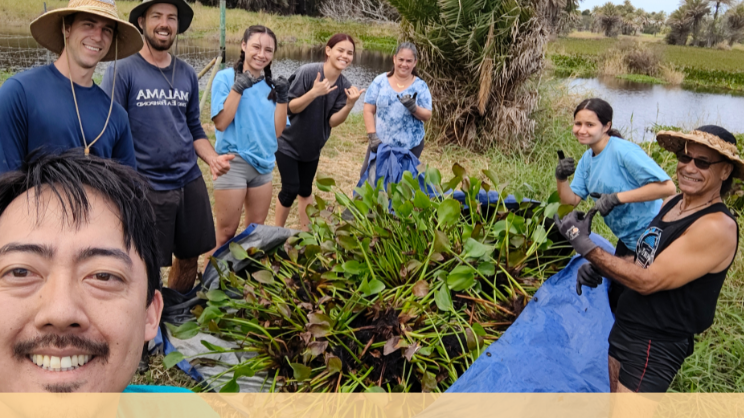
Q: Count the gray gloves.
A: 8